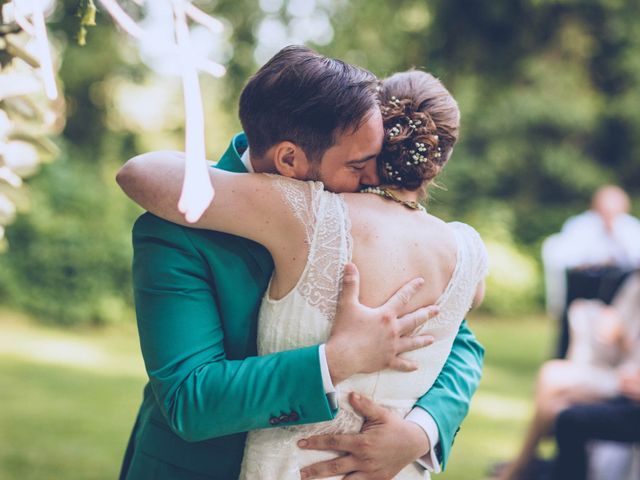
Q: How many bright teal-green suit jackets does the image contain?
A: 1